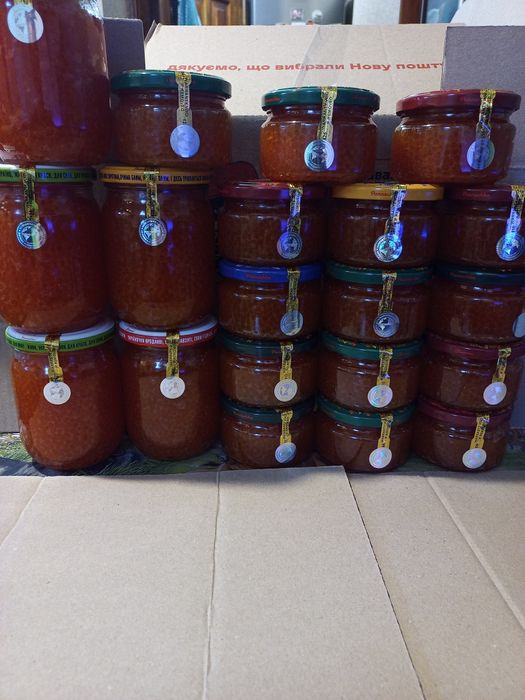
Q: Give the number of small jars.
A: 15